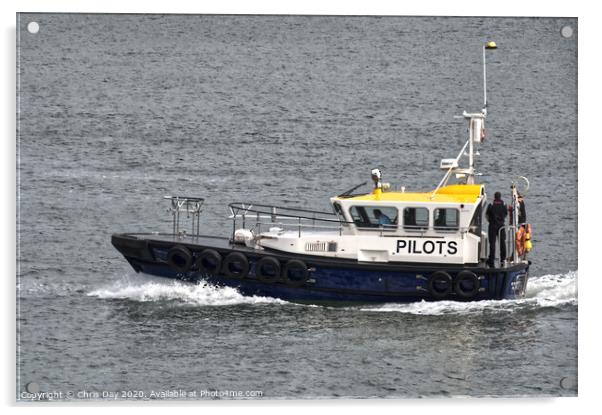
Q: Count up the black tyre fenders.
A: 7